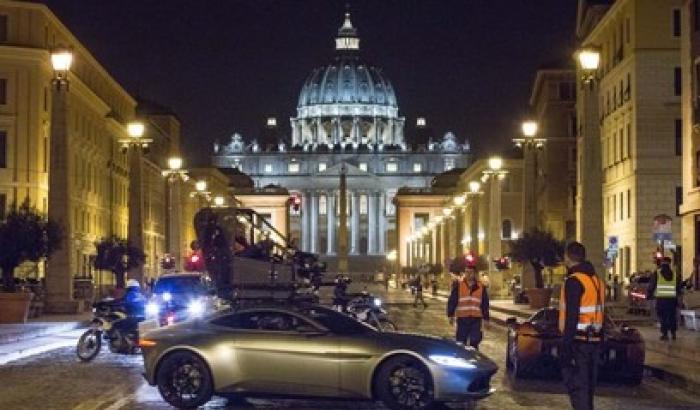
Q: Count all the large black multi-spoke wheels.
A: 2